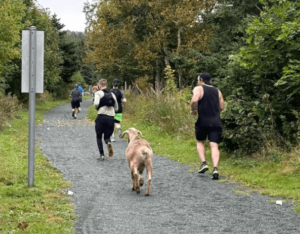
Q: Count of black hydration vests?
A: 1